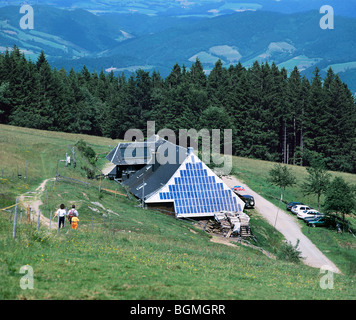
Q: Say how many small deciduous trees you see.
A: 3